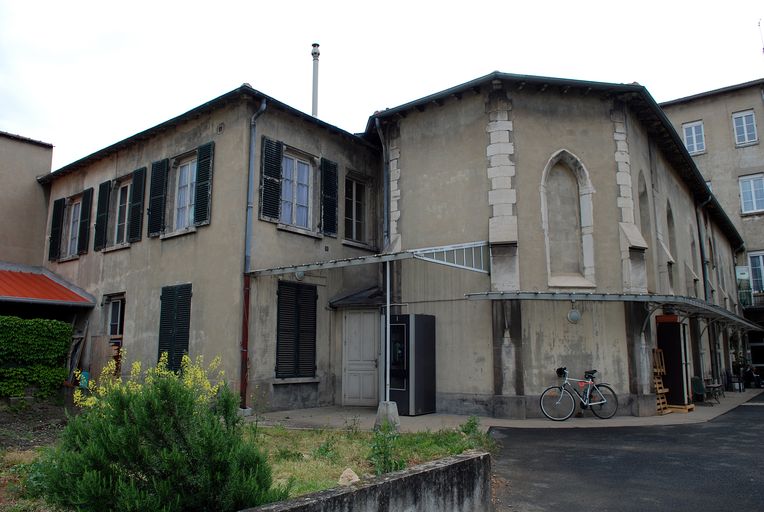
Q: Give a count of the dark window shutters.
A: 12